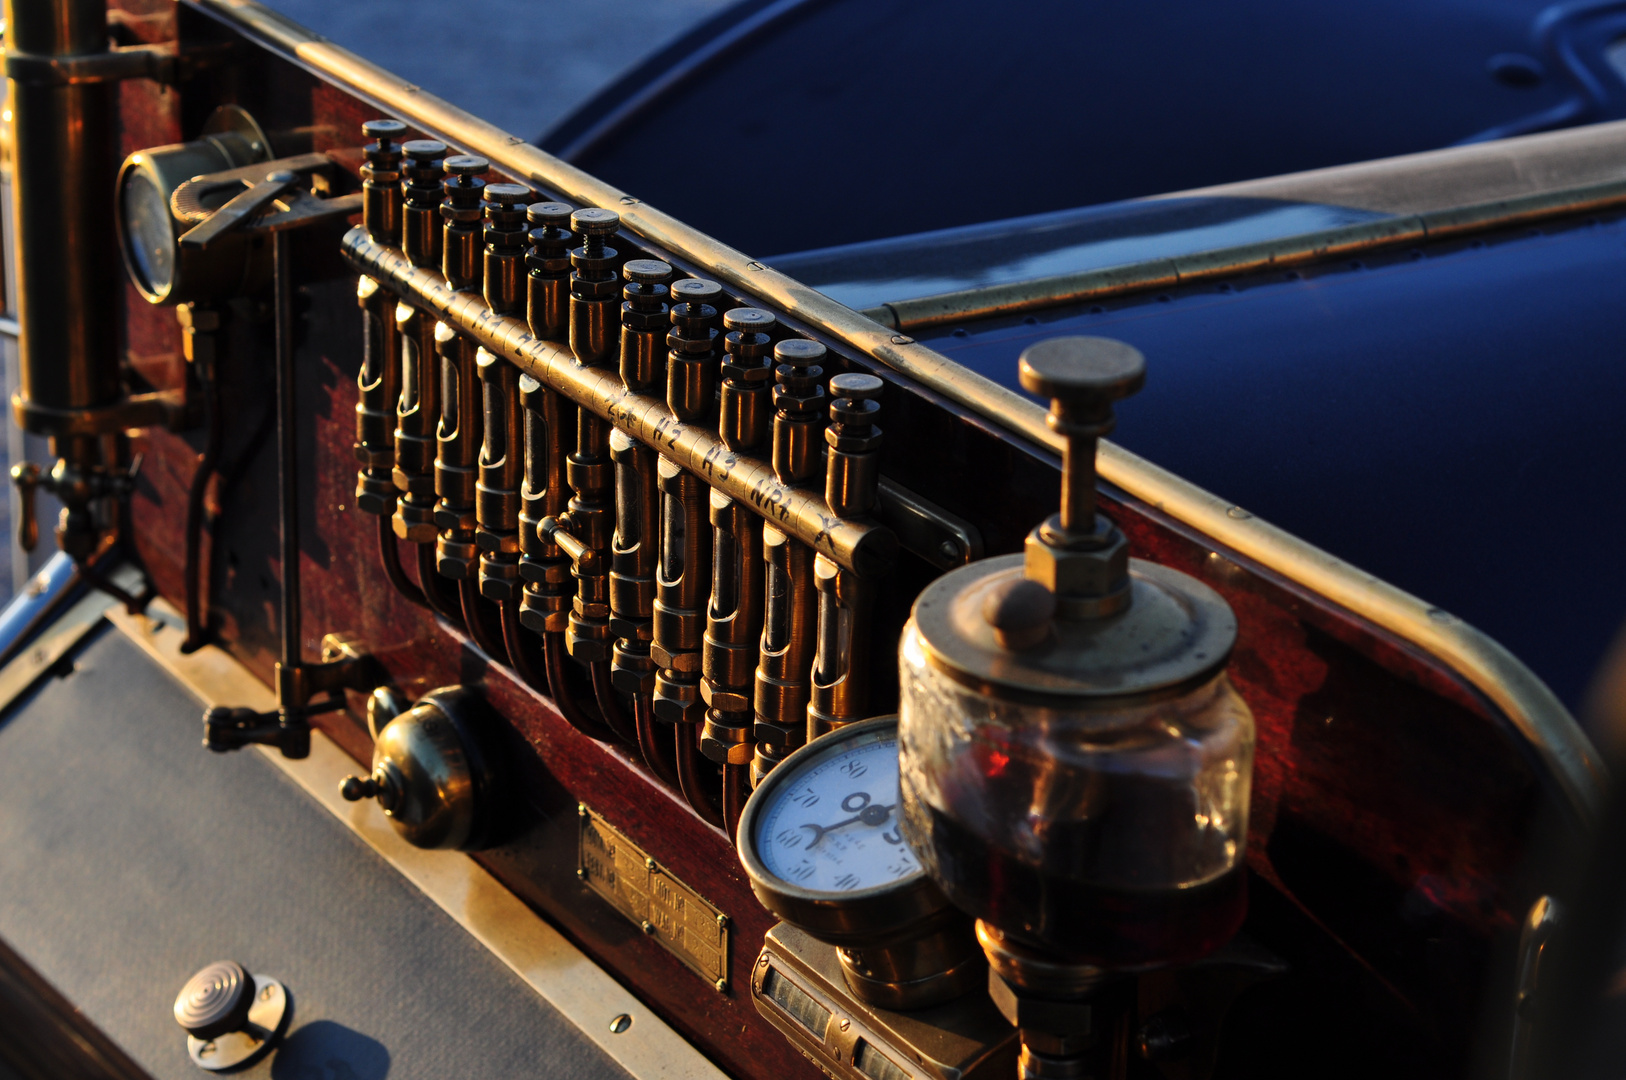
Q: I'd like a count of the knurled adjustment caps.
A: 11